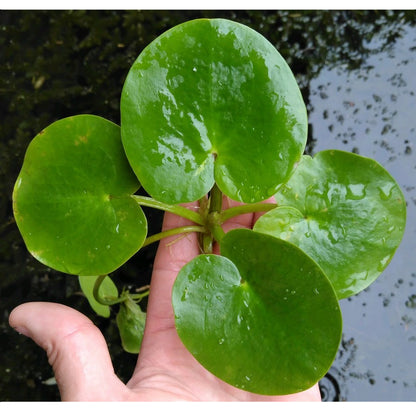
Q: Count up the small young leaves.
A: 2